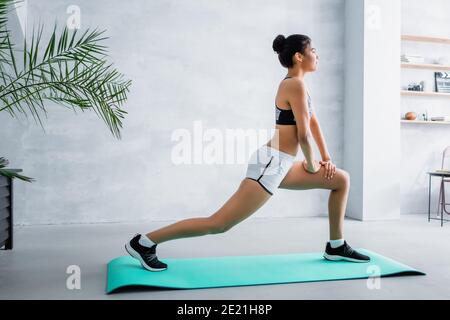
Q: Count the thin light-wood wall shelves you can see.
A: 4